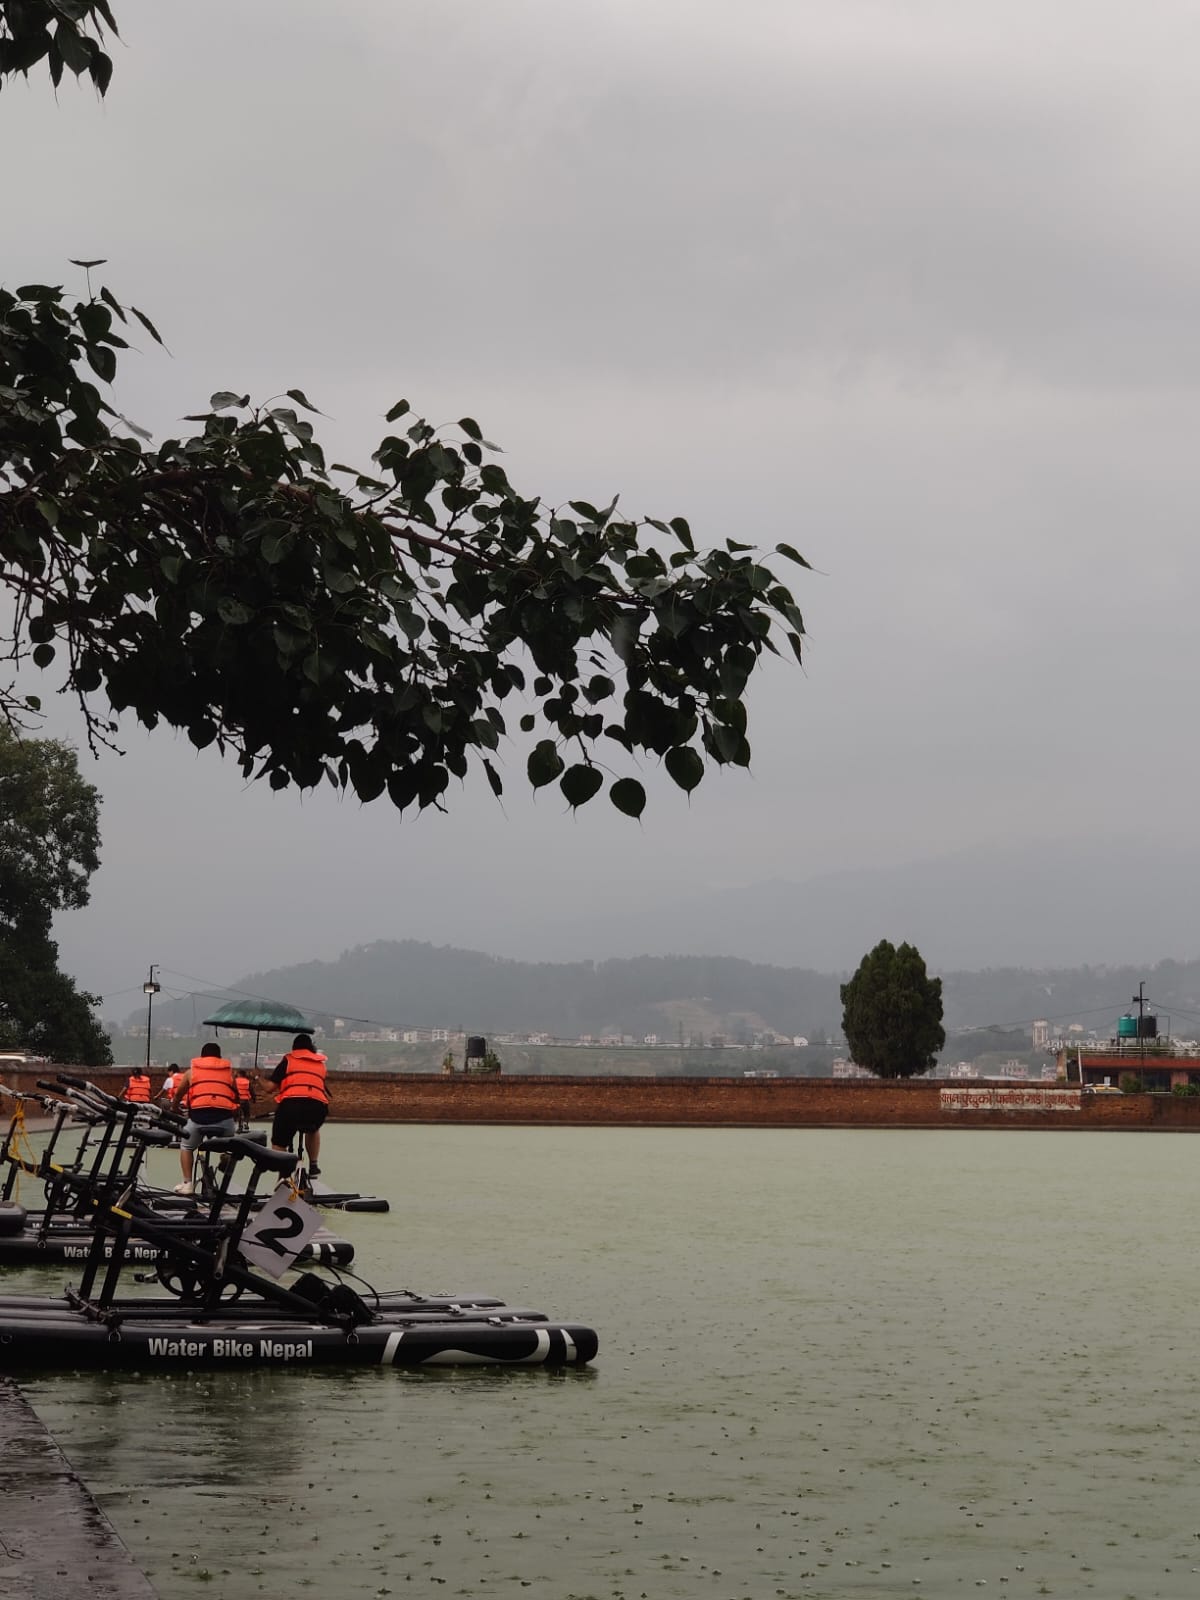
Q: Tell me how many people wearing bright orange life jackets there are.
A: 5